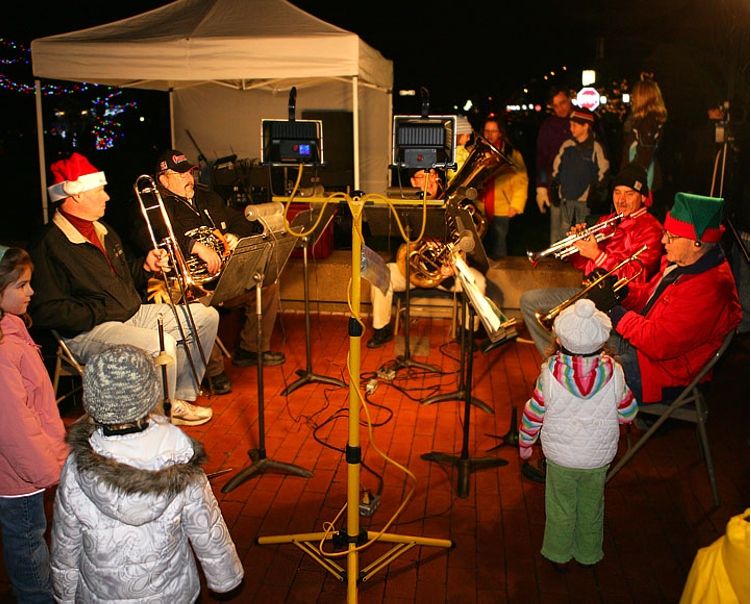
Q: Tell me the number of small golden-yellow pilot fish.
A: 0